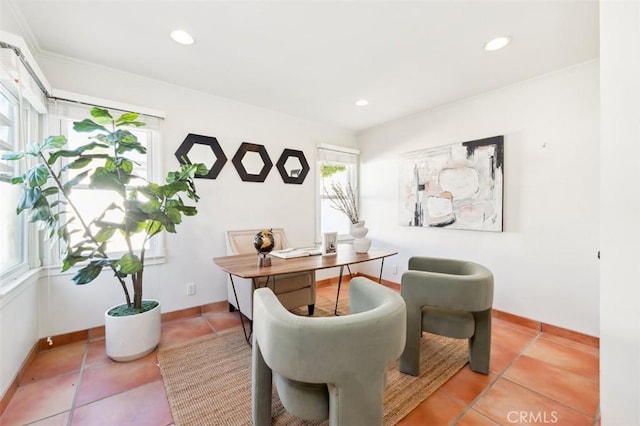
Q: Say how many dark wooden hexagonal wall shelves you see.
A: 3